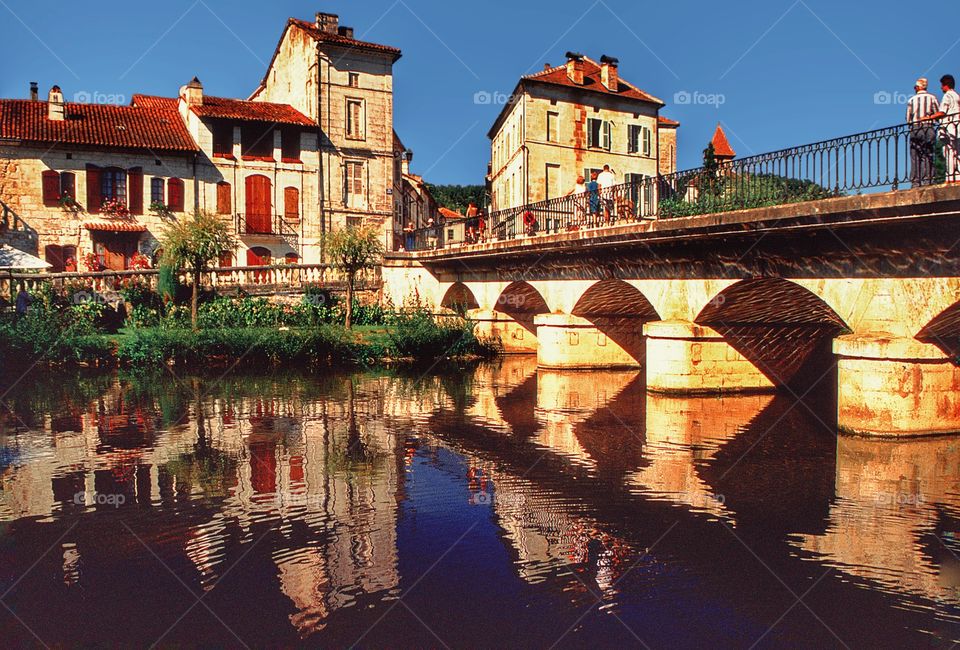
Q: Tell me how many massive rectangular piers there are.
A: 4